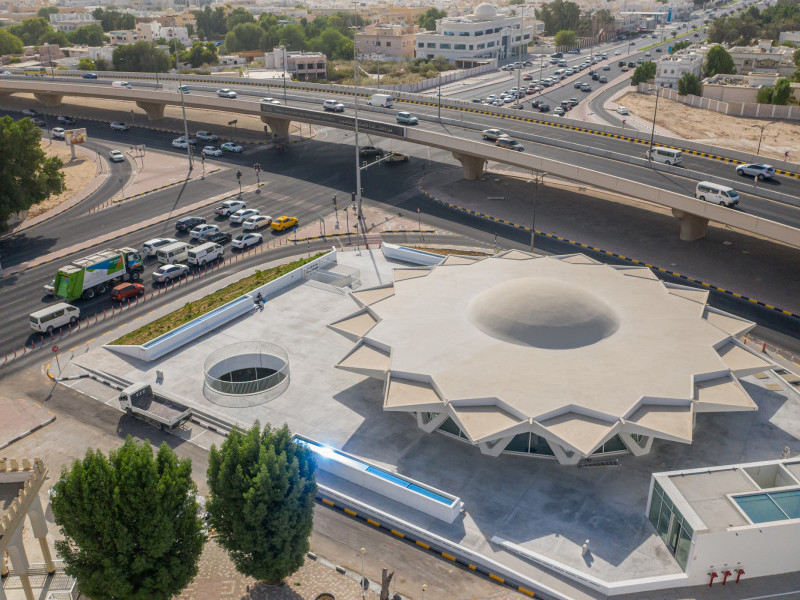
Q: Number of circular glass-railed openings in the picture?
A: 1